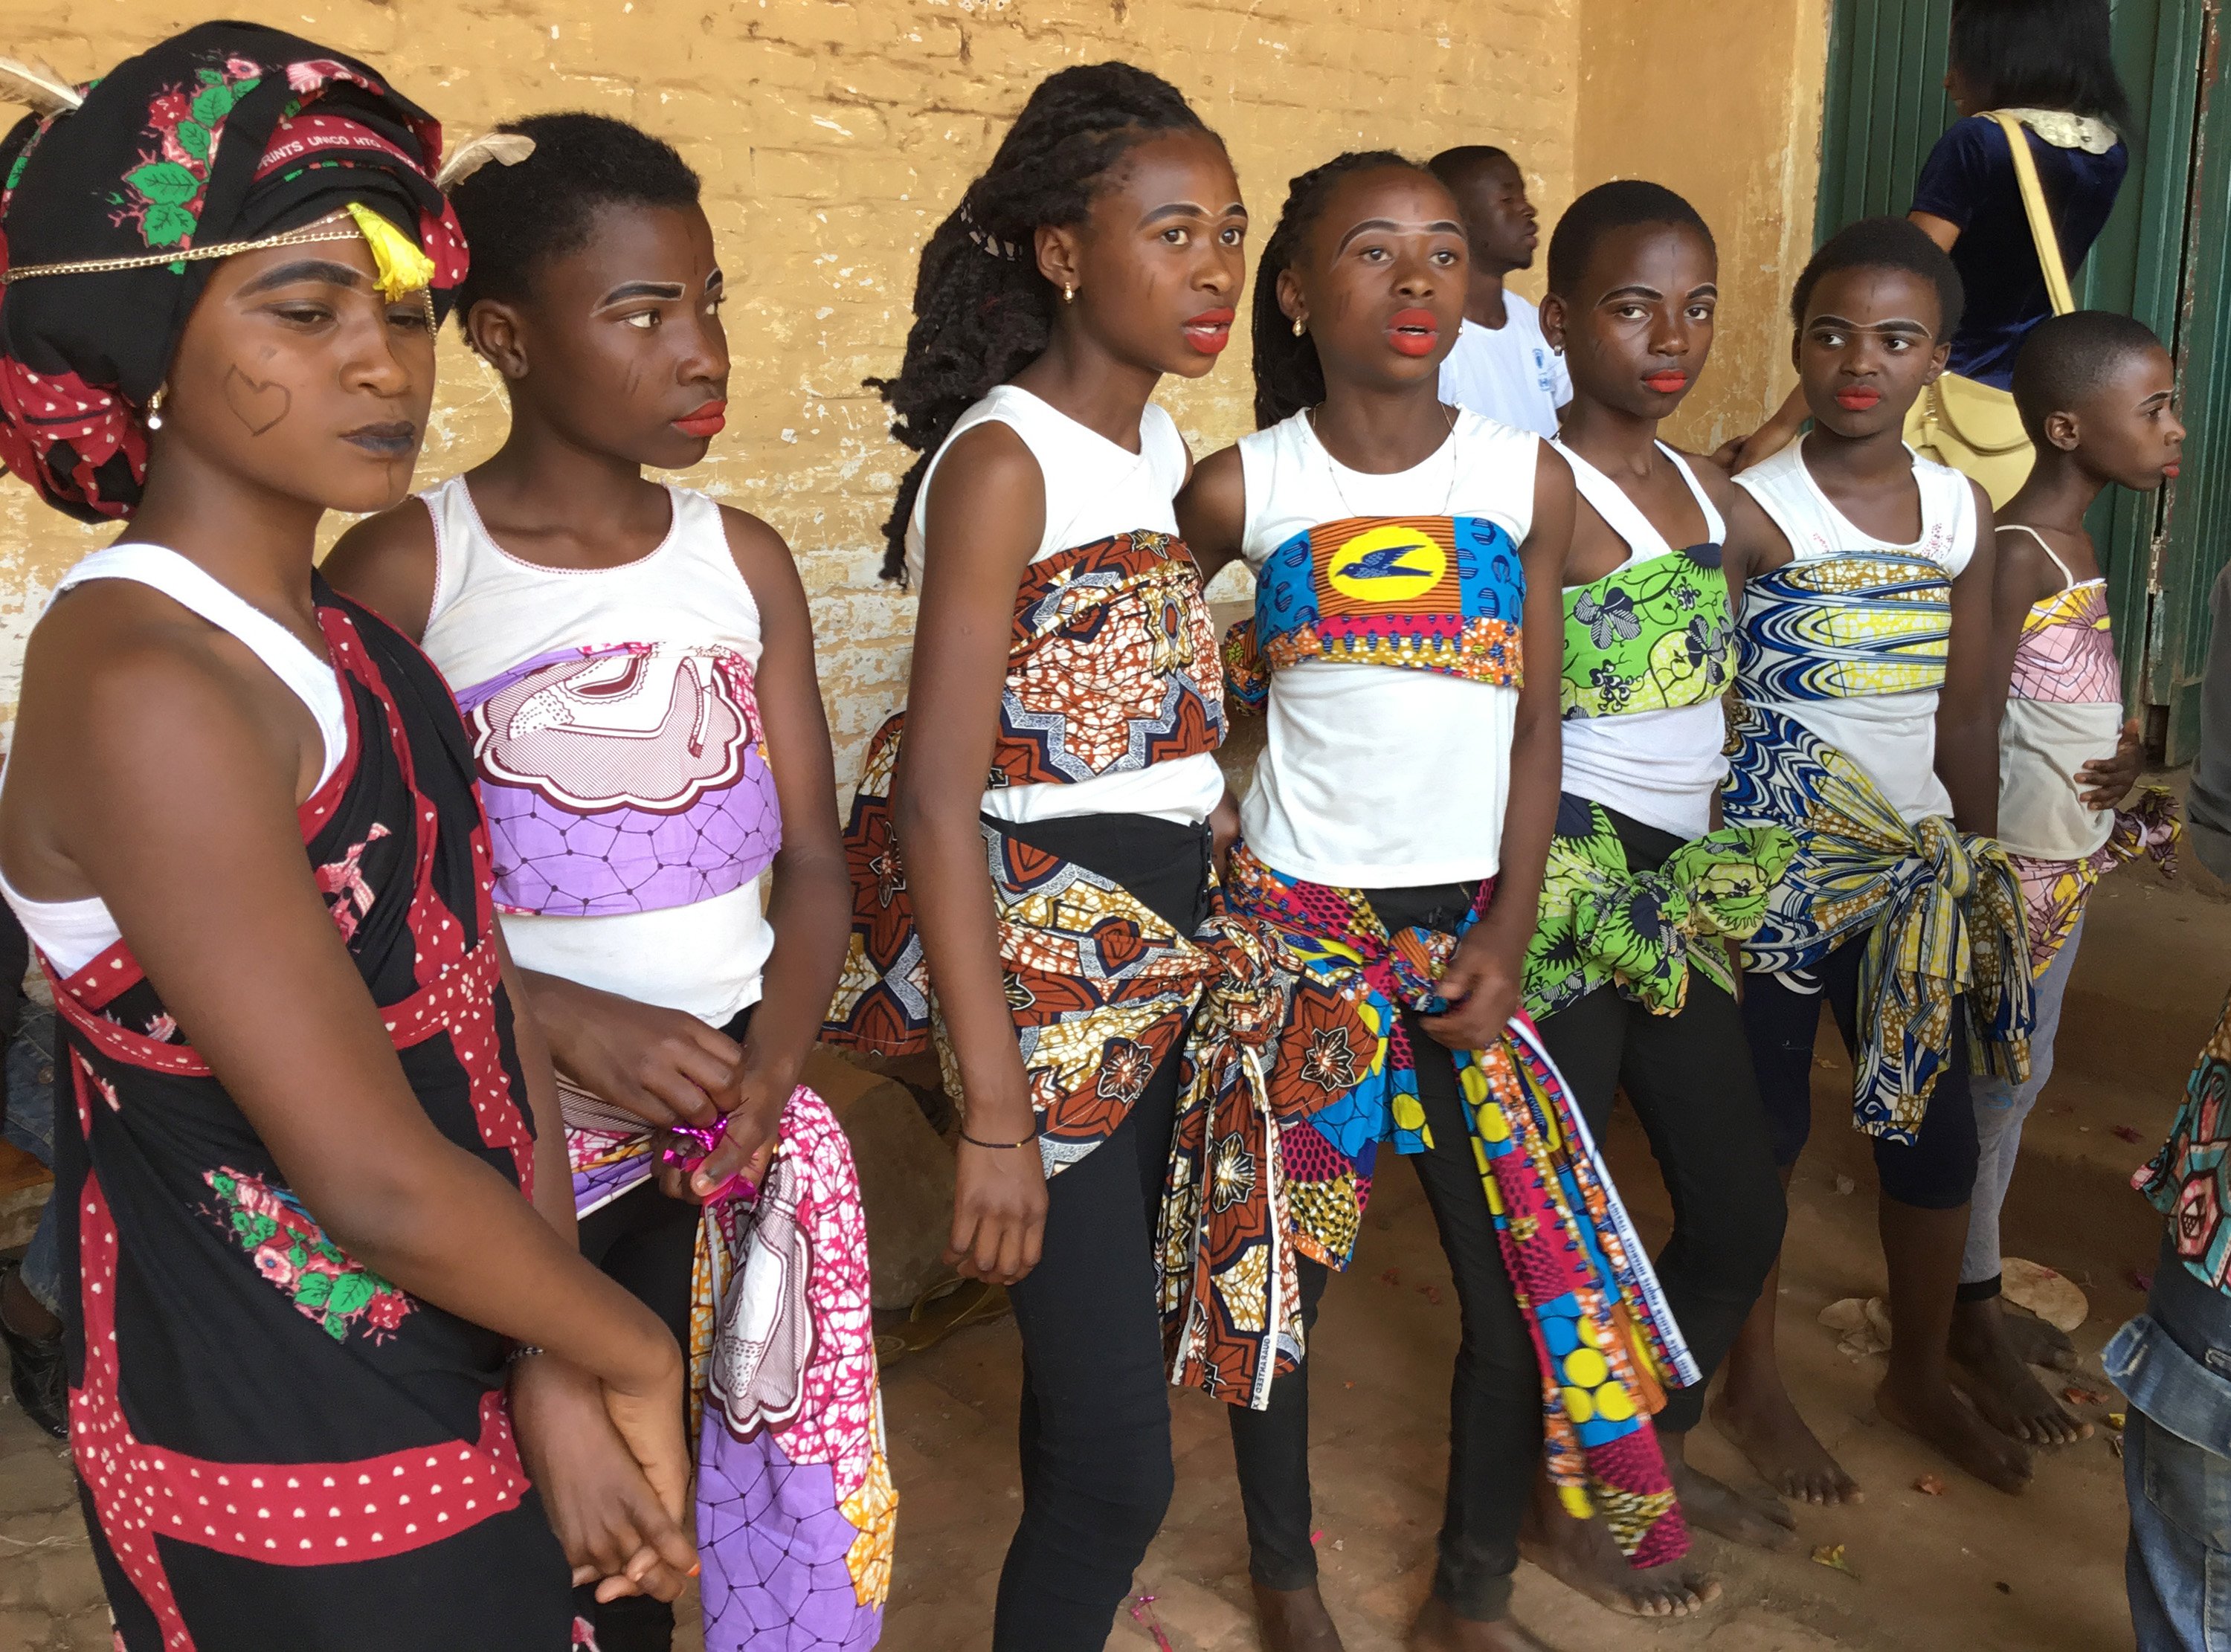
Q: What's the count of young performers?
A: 7